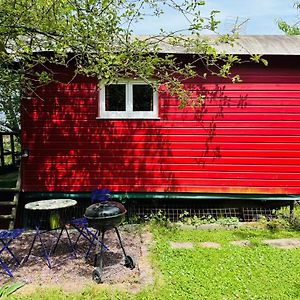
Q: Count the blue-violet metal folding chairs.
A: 2